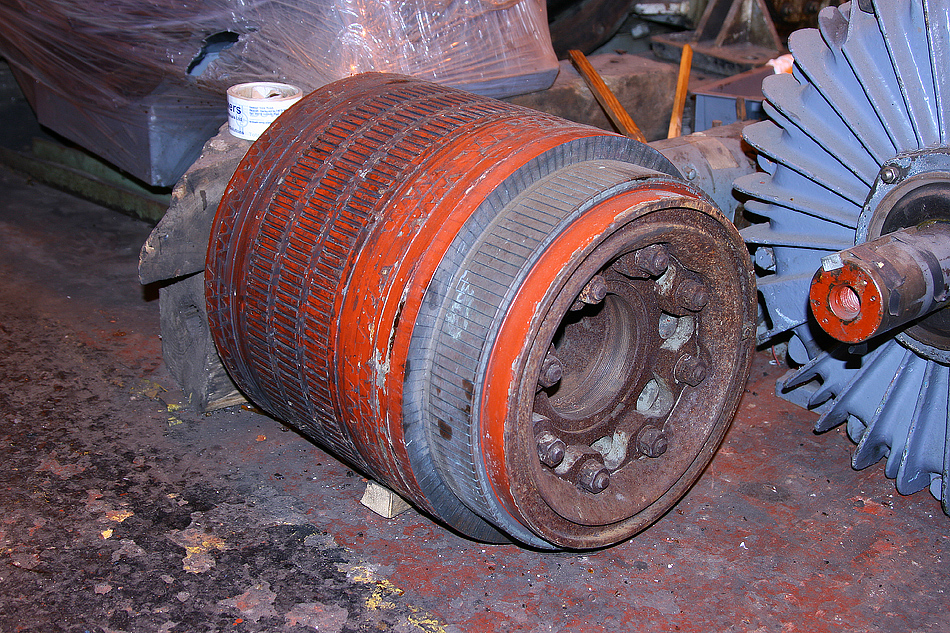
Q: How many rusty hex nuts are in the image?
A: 8